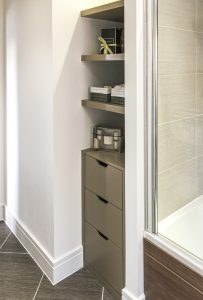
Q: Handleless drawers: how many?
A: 3